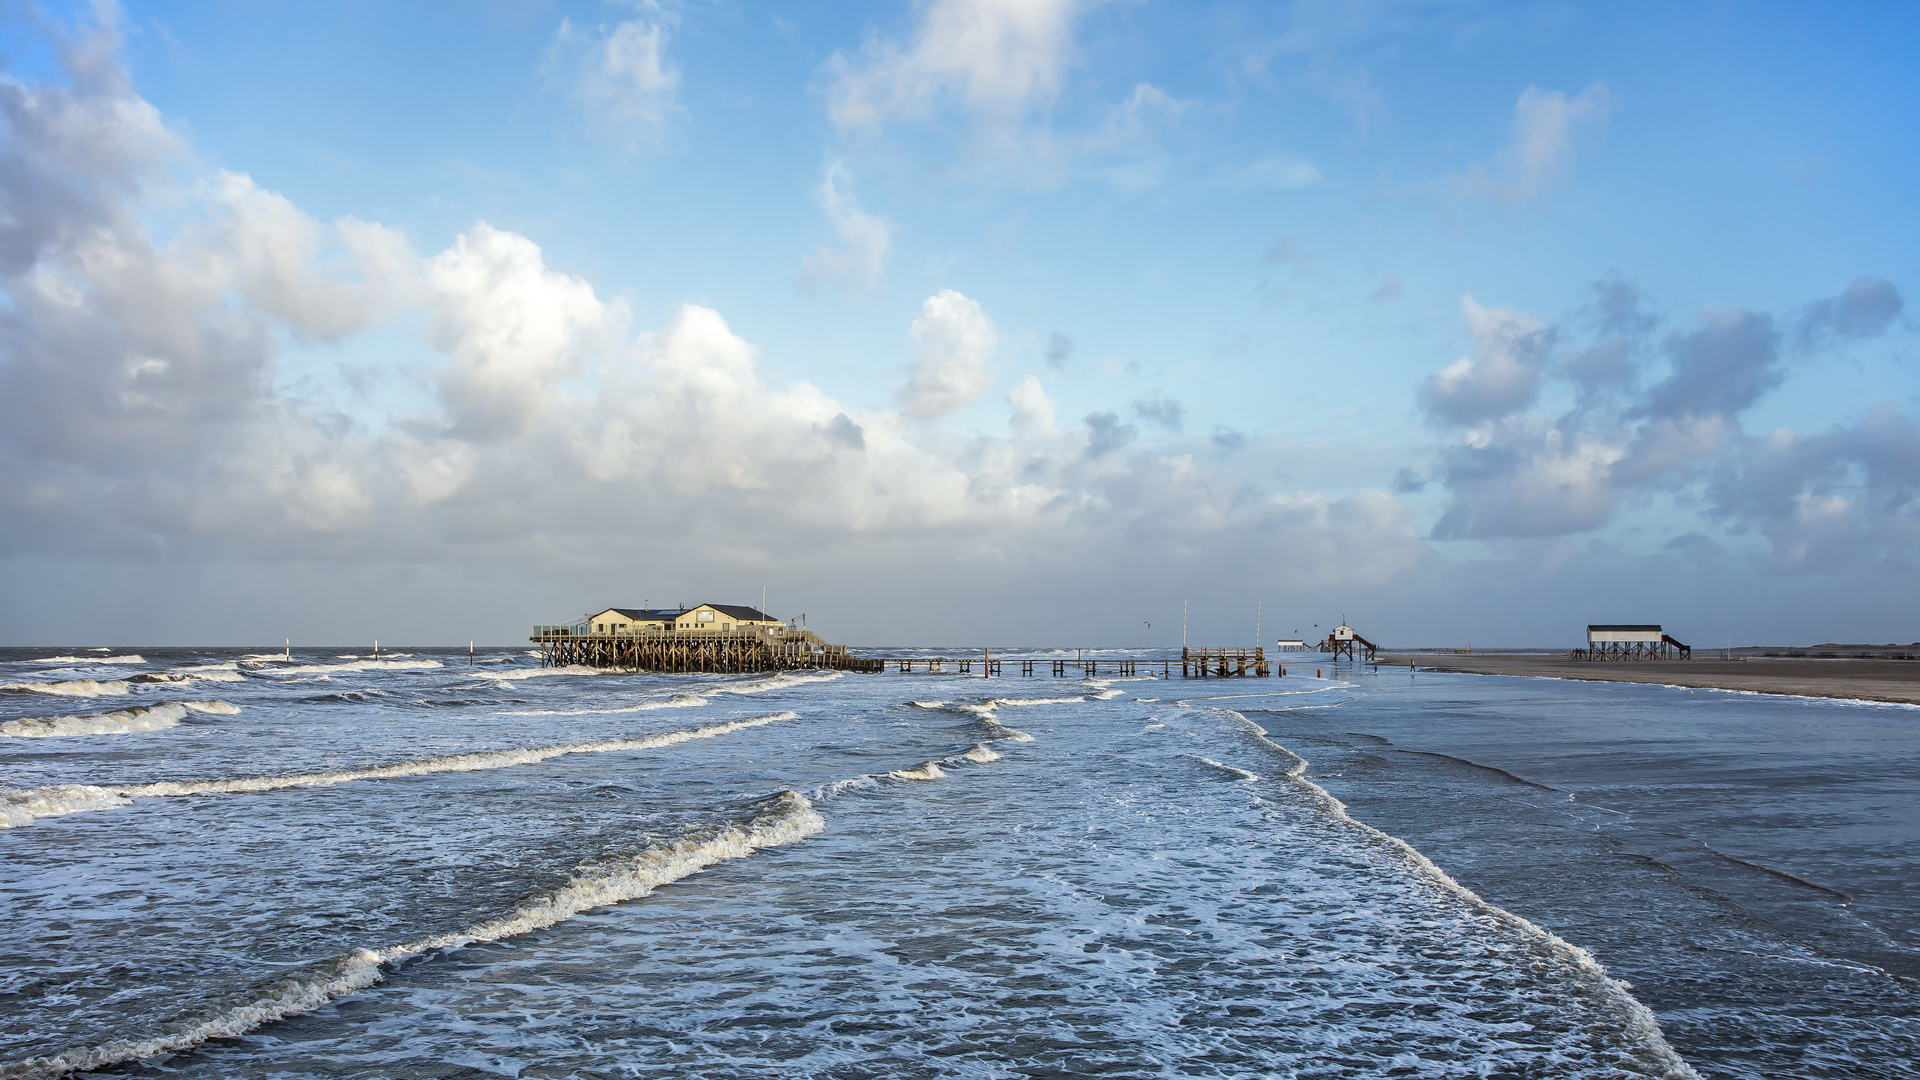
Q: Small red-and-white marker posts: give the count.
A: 3